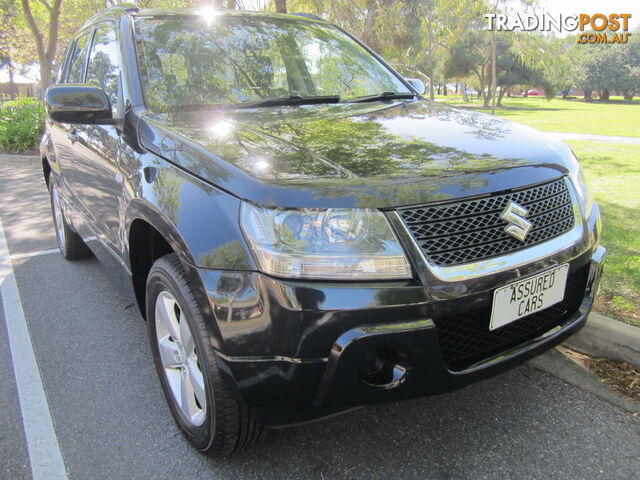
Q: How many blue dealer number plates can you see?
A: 0